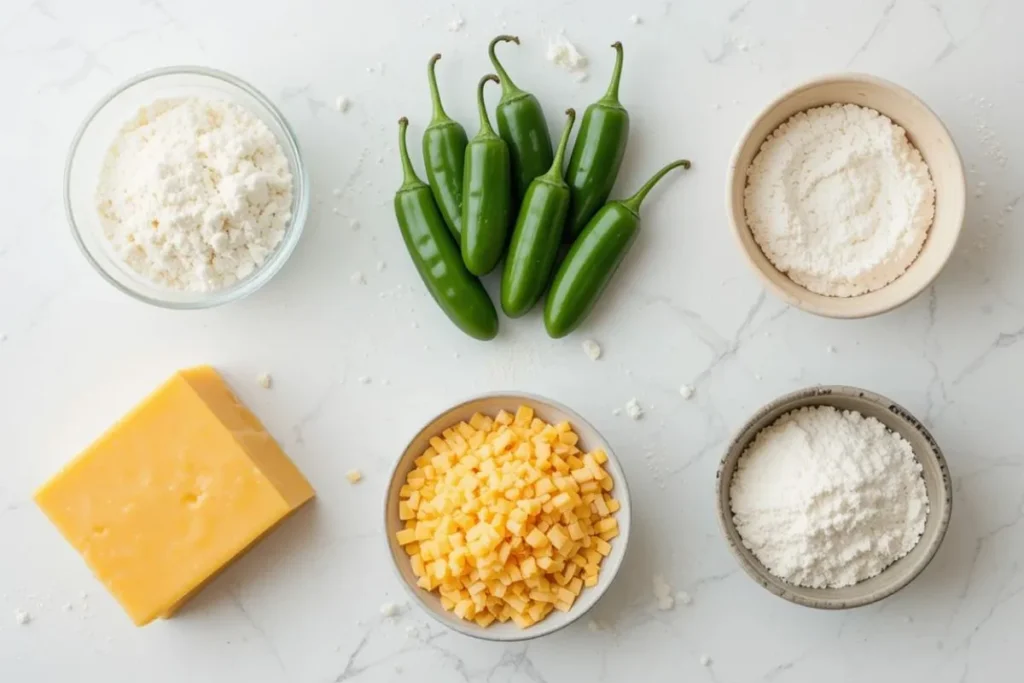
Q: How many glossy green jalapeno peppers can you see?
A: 7